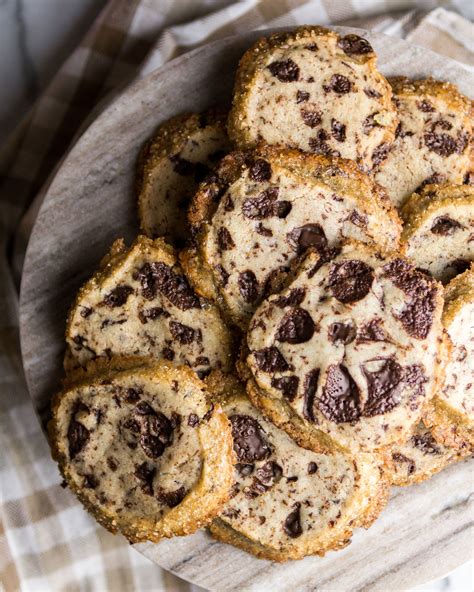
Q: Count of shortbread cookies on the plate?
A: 11